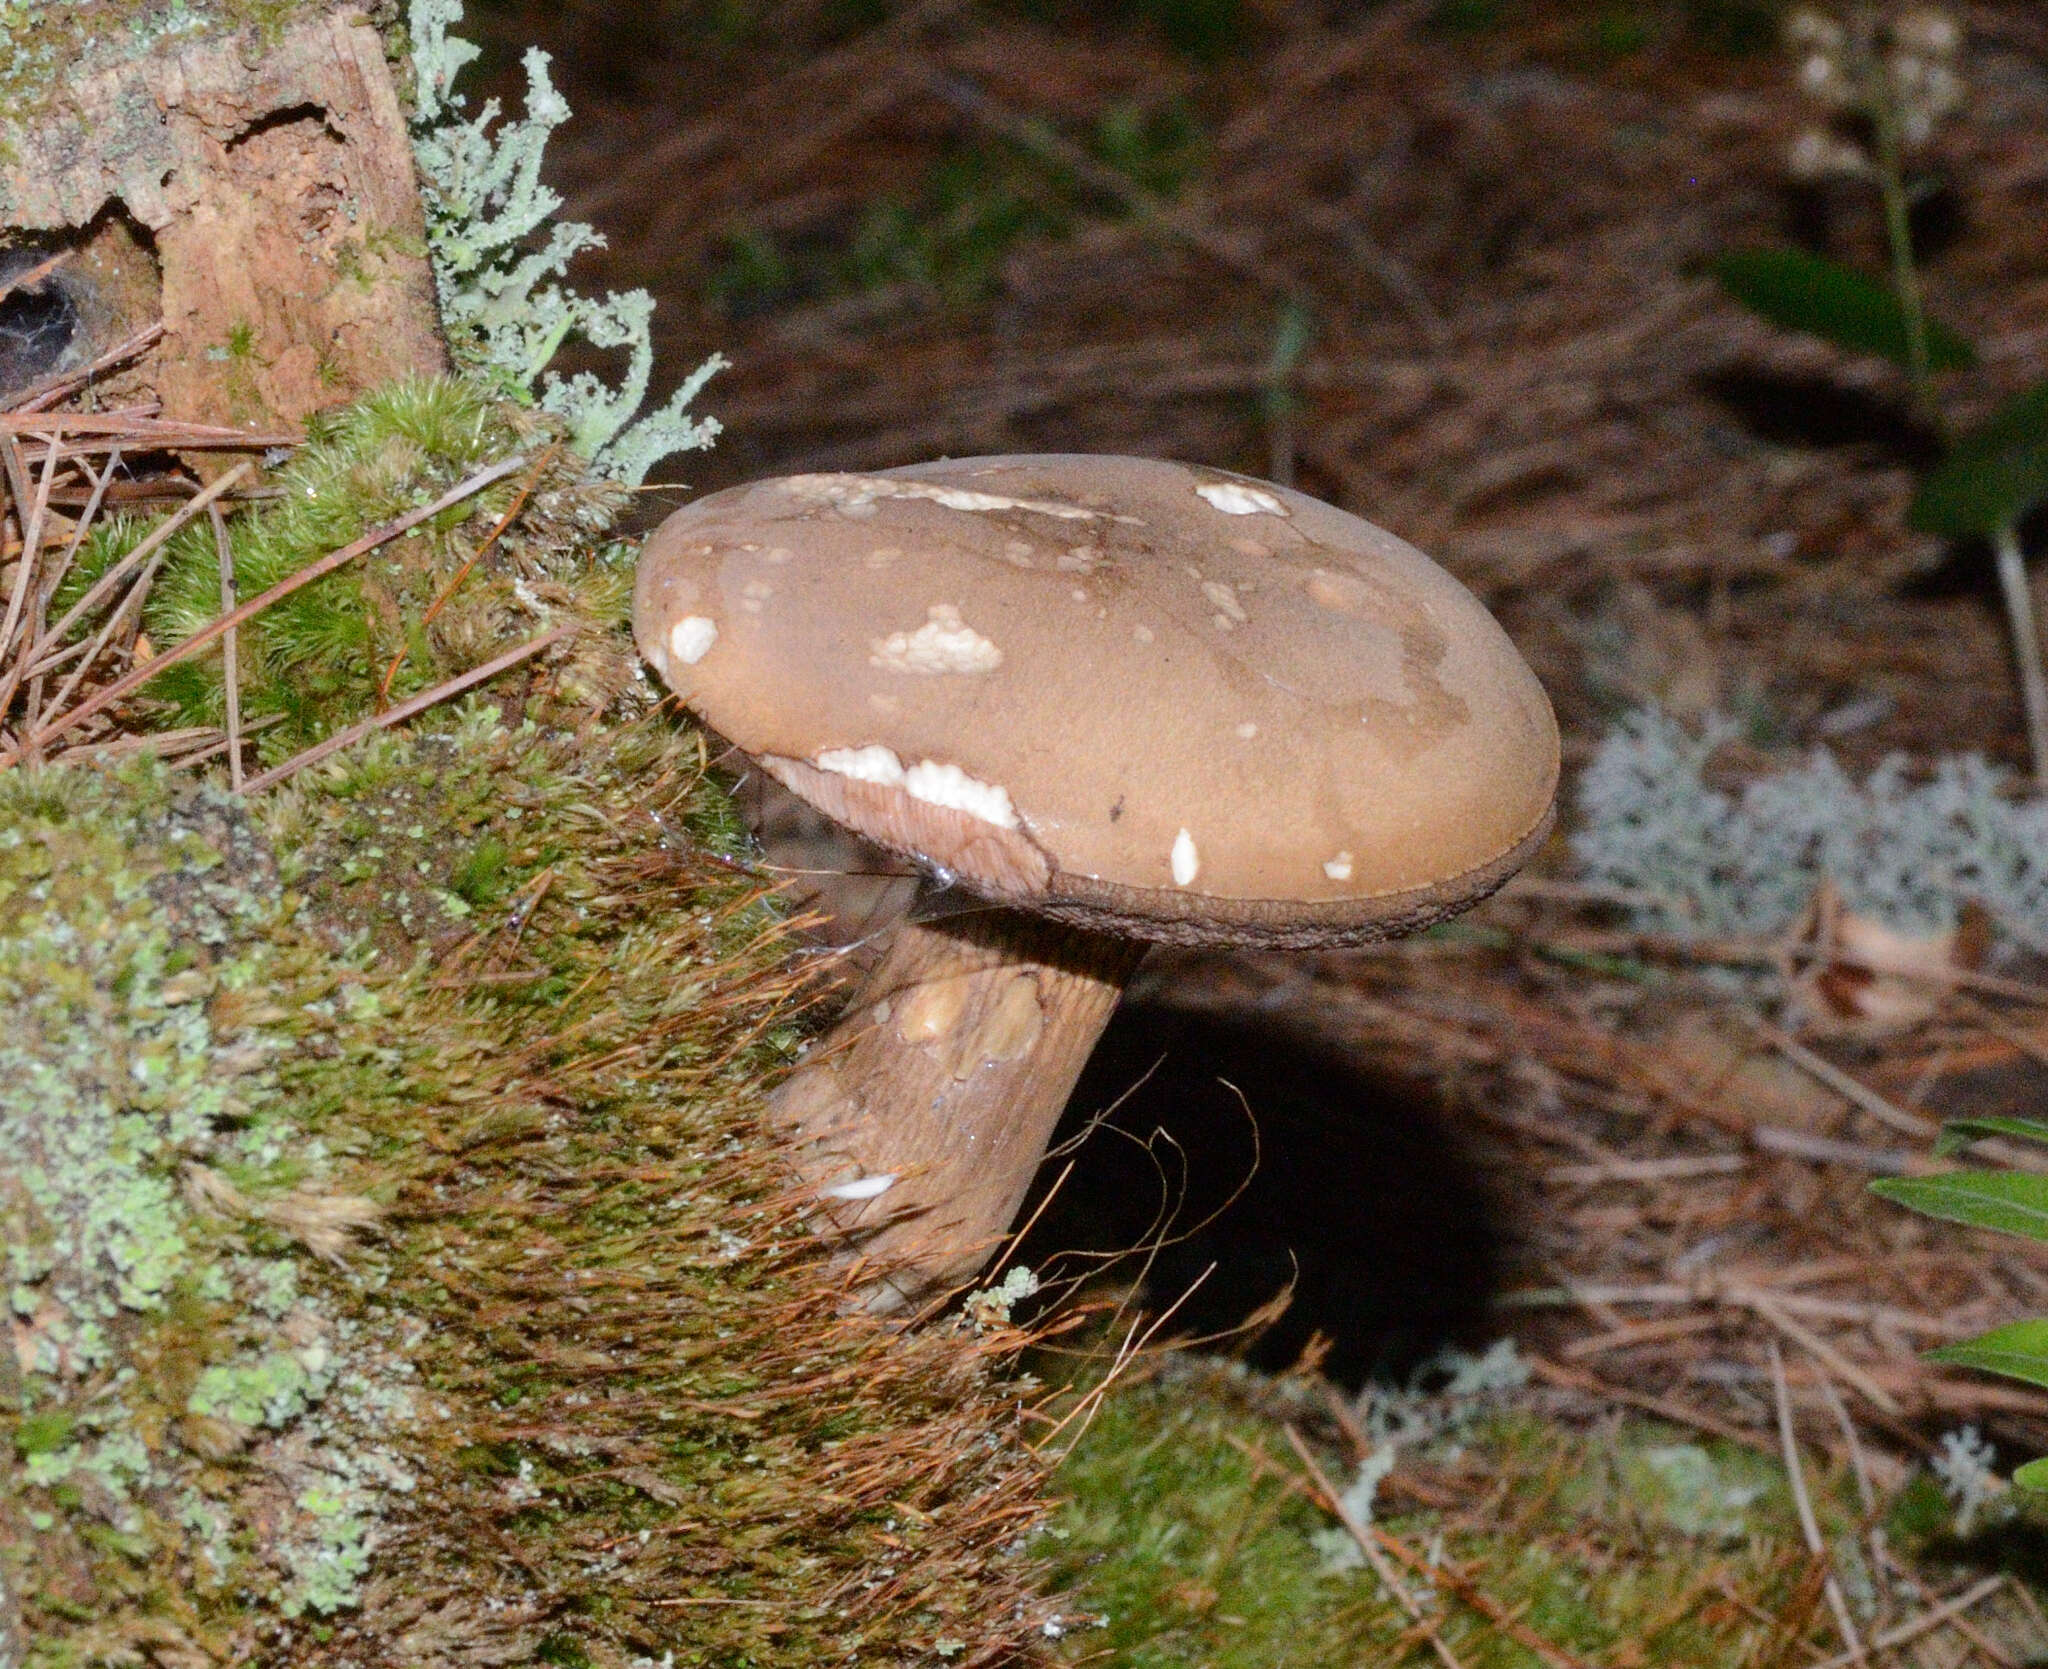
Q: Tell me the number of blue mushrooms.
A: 0